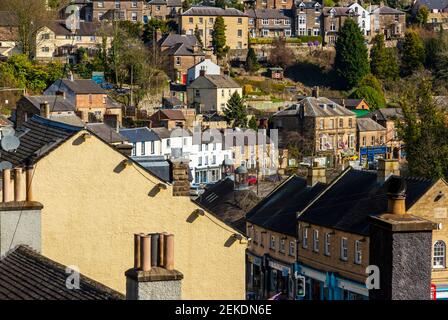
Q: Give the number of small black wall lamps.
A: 5